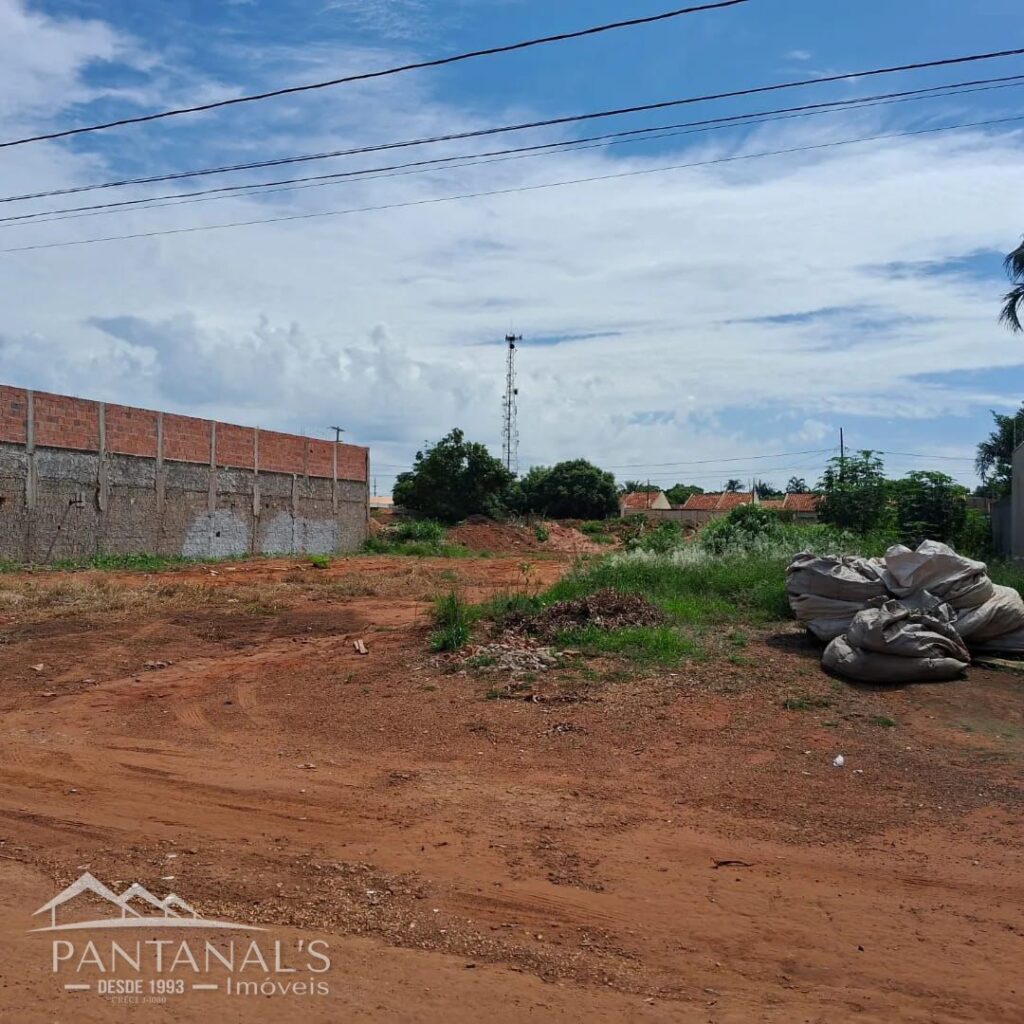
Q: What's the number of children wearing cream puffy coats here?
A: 0